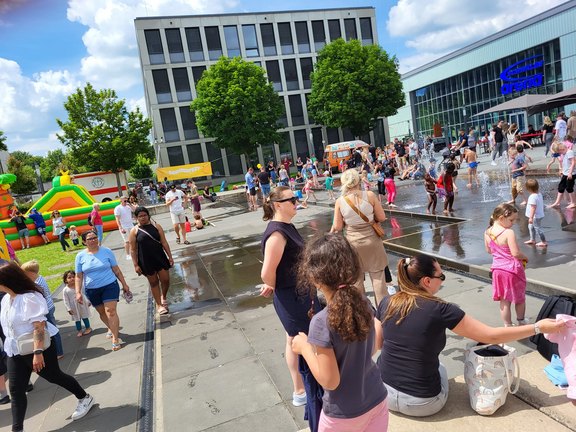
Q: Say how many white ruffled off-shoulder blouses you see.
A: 1